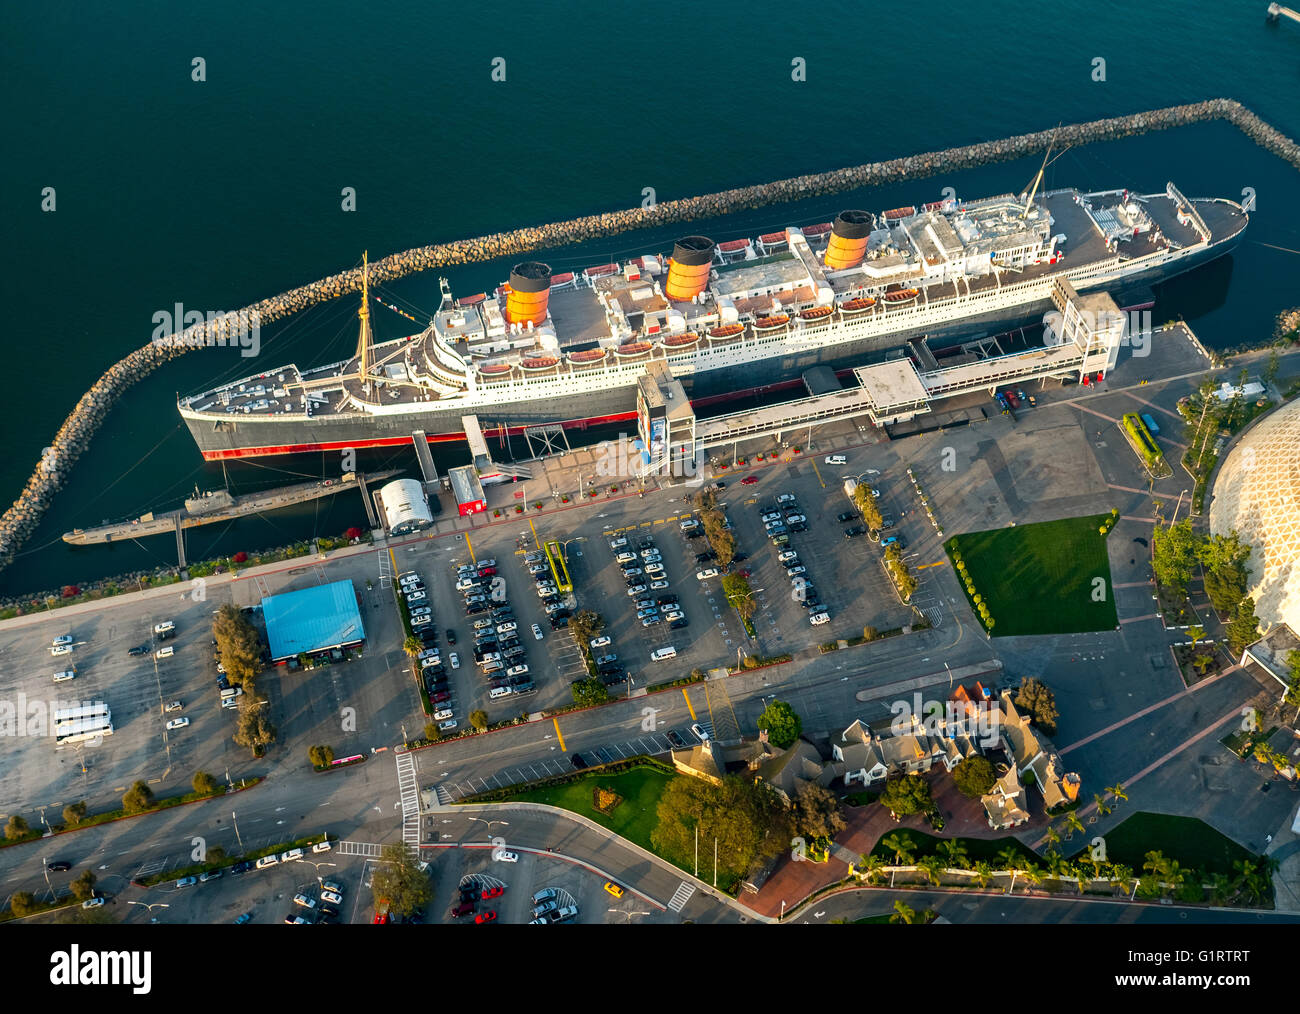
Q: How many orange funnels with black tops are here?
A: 3